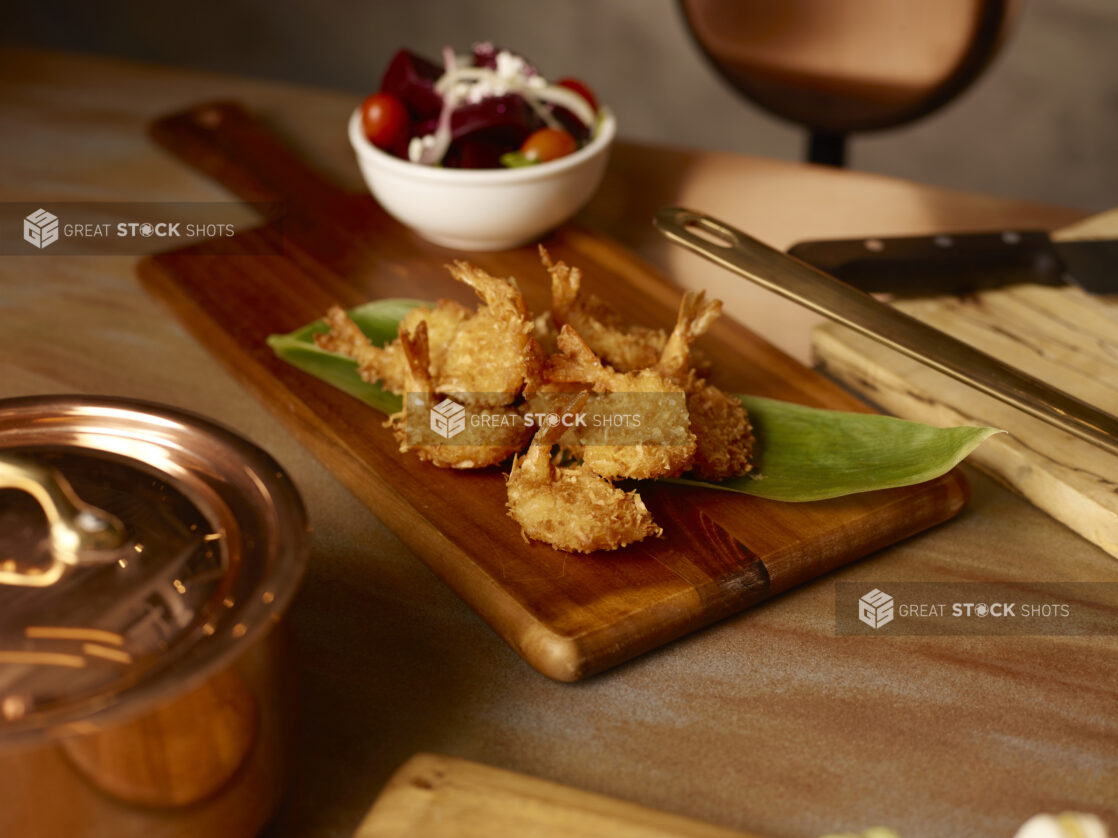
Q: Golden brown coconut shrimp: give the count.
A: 7